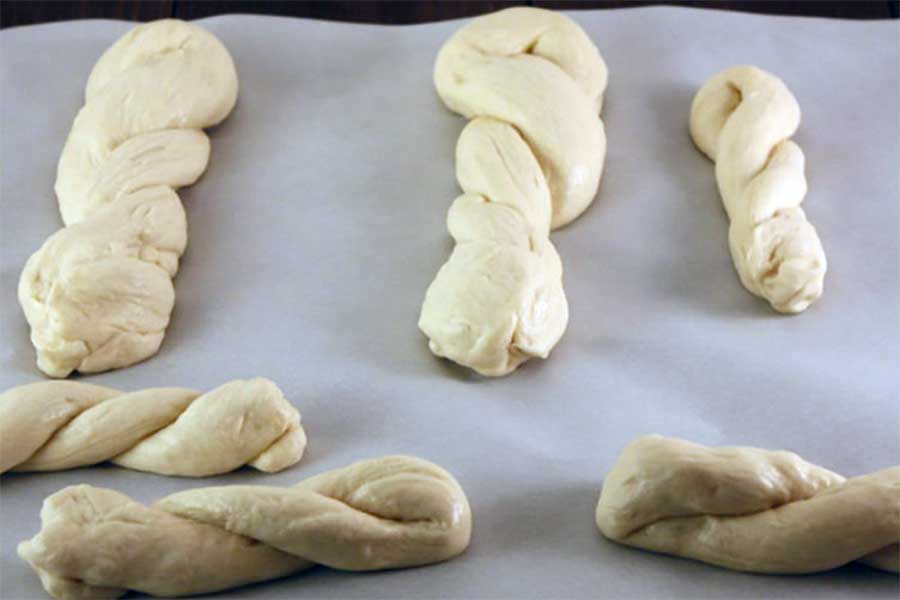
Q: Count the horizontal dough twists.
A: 3